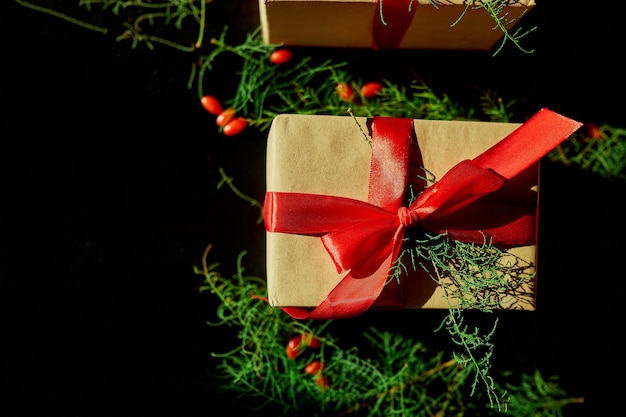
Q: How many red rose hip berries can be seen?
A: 11